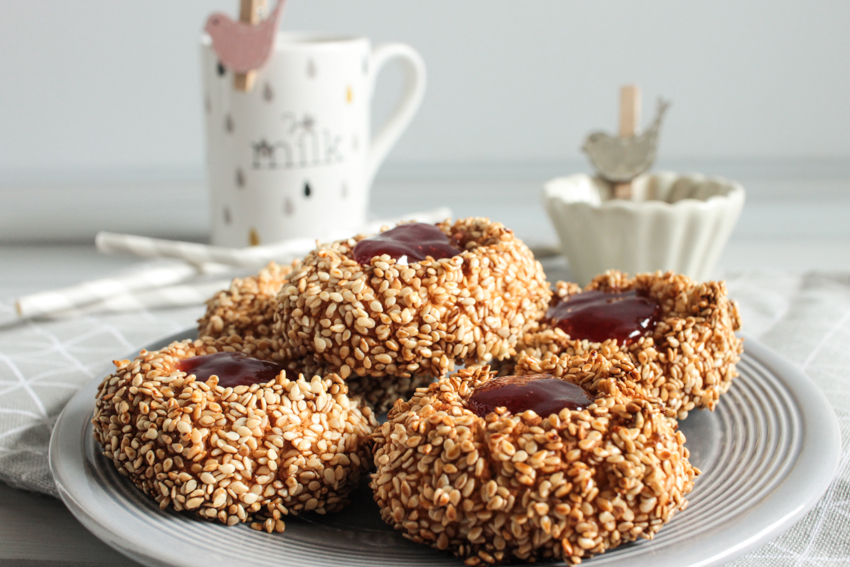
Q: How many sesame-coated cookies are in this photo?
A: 5